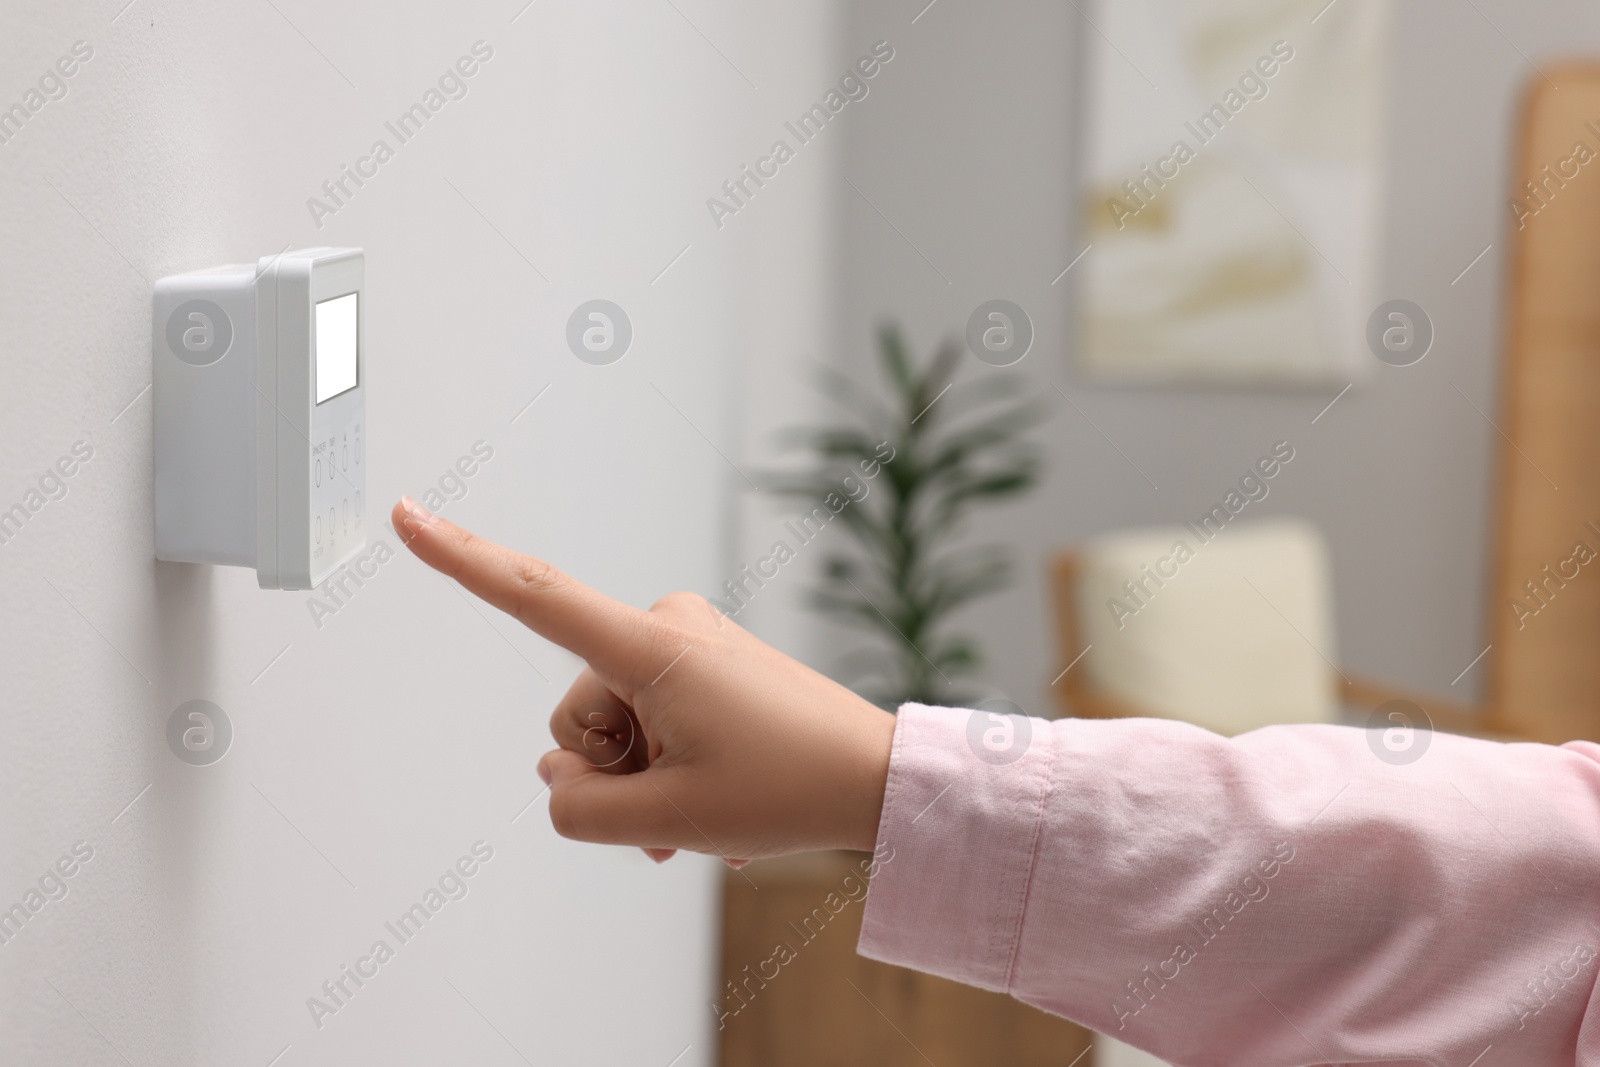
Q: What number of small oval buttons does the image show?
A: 8